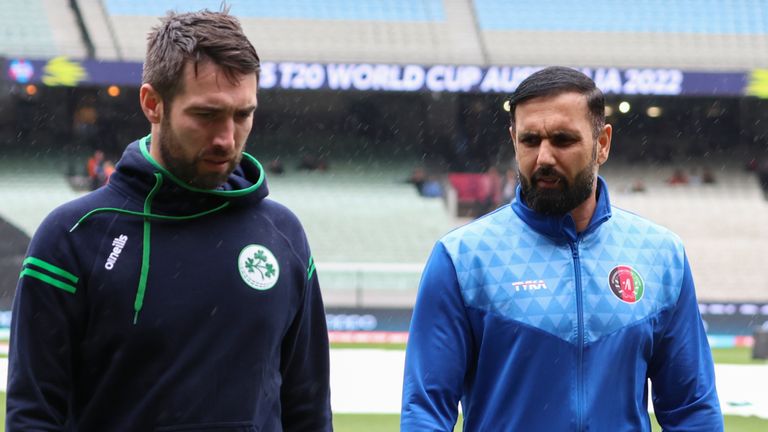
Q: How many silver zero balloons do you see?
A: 0